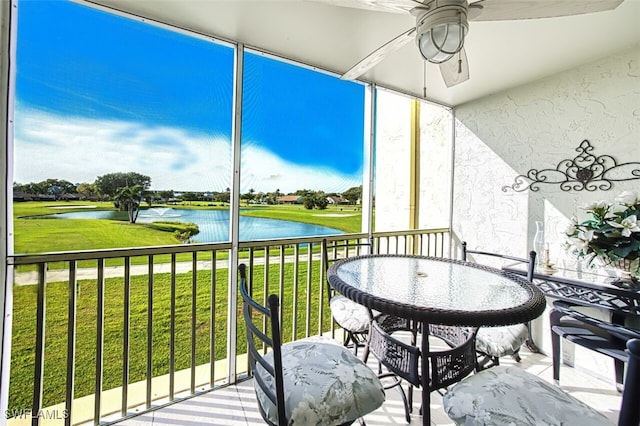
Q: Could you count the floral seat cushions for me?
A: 4